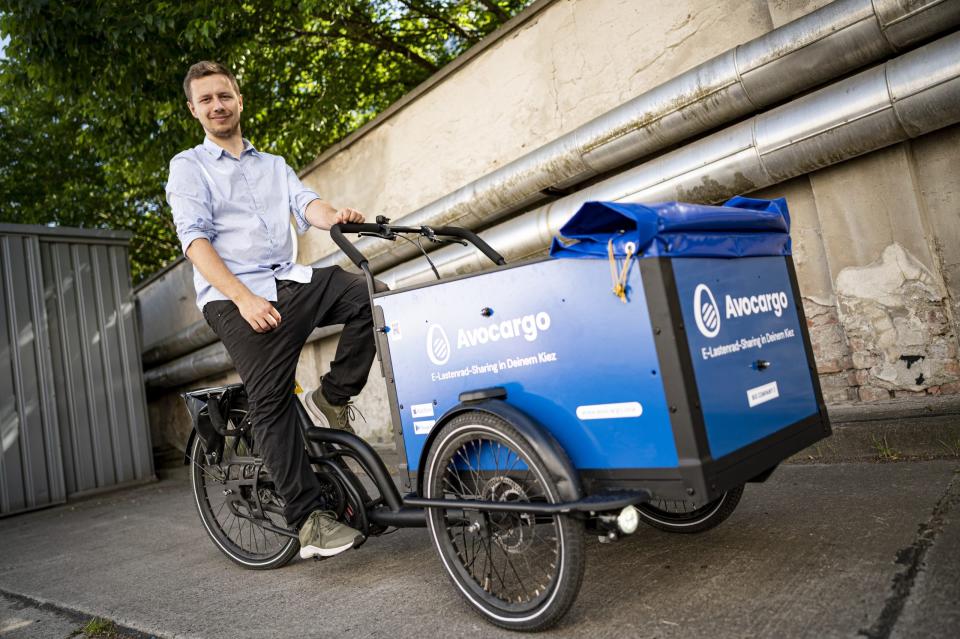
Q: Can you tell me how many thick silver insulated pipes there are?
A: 2